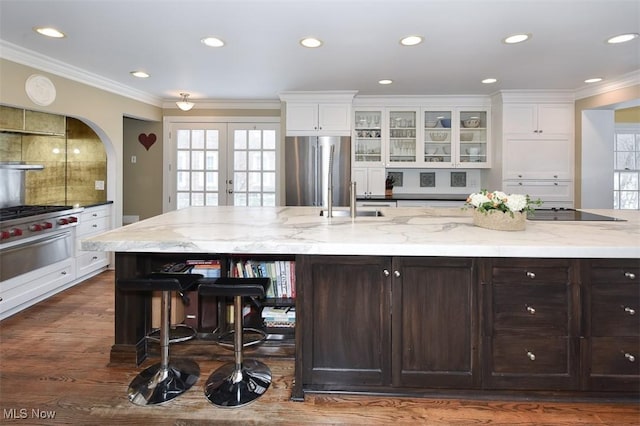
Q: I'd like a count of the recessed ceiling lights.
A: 10